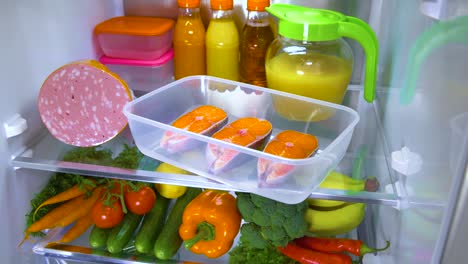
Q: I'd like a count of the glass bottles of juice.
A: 3